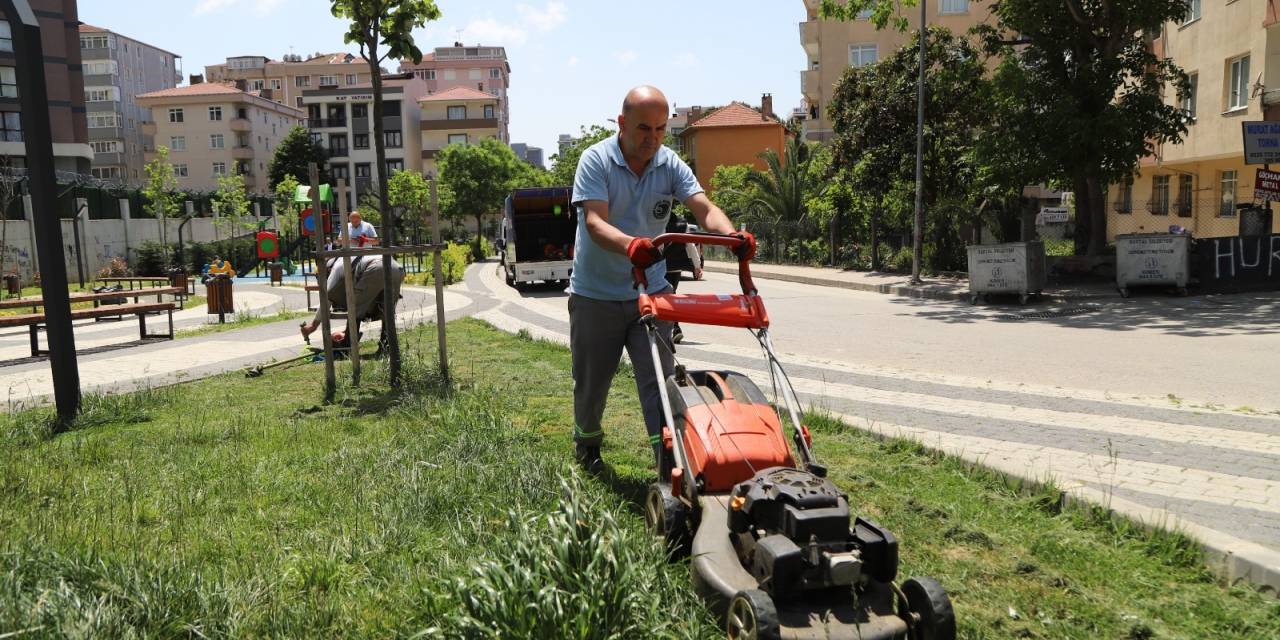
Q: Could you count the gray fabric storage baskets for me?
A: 0